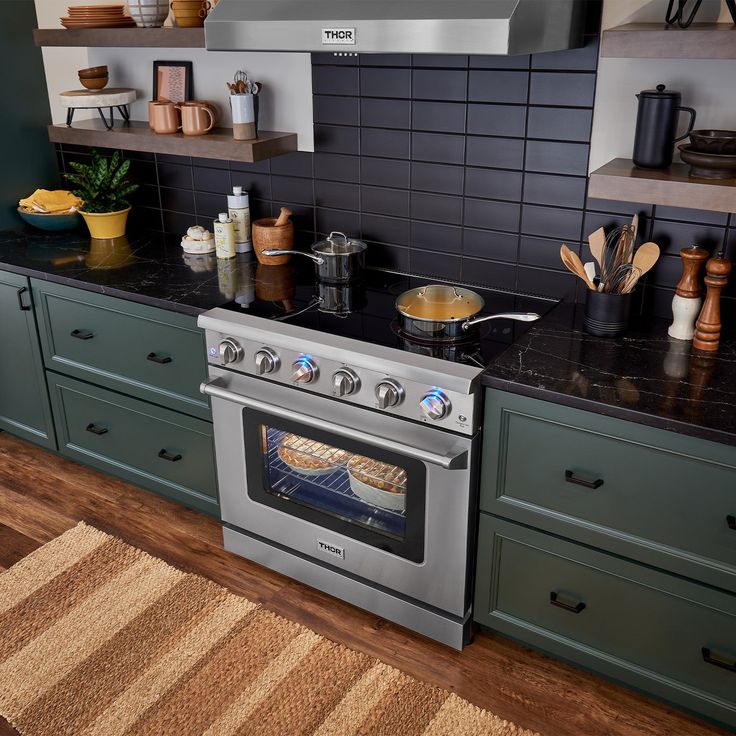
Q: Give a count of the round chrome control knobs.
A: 6